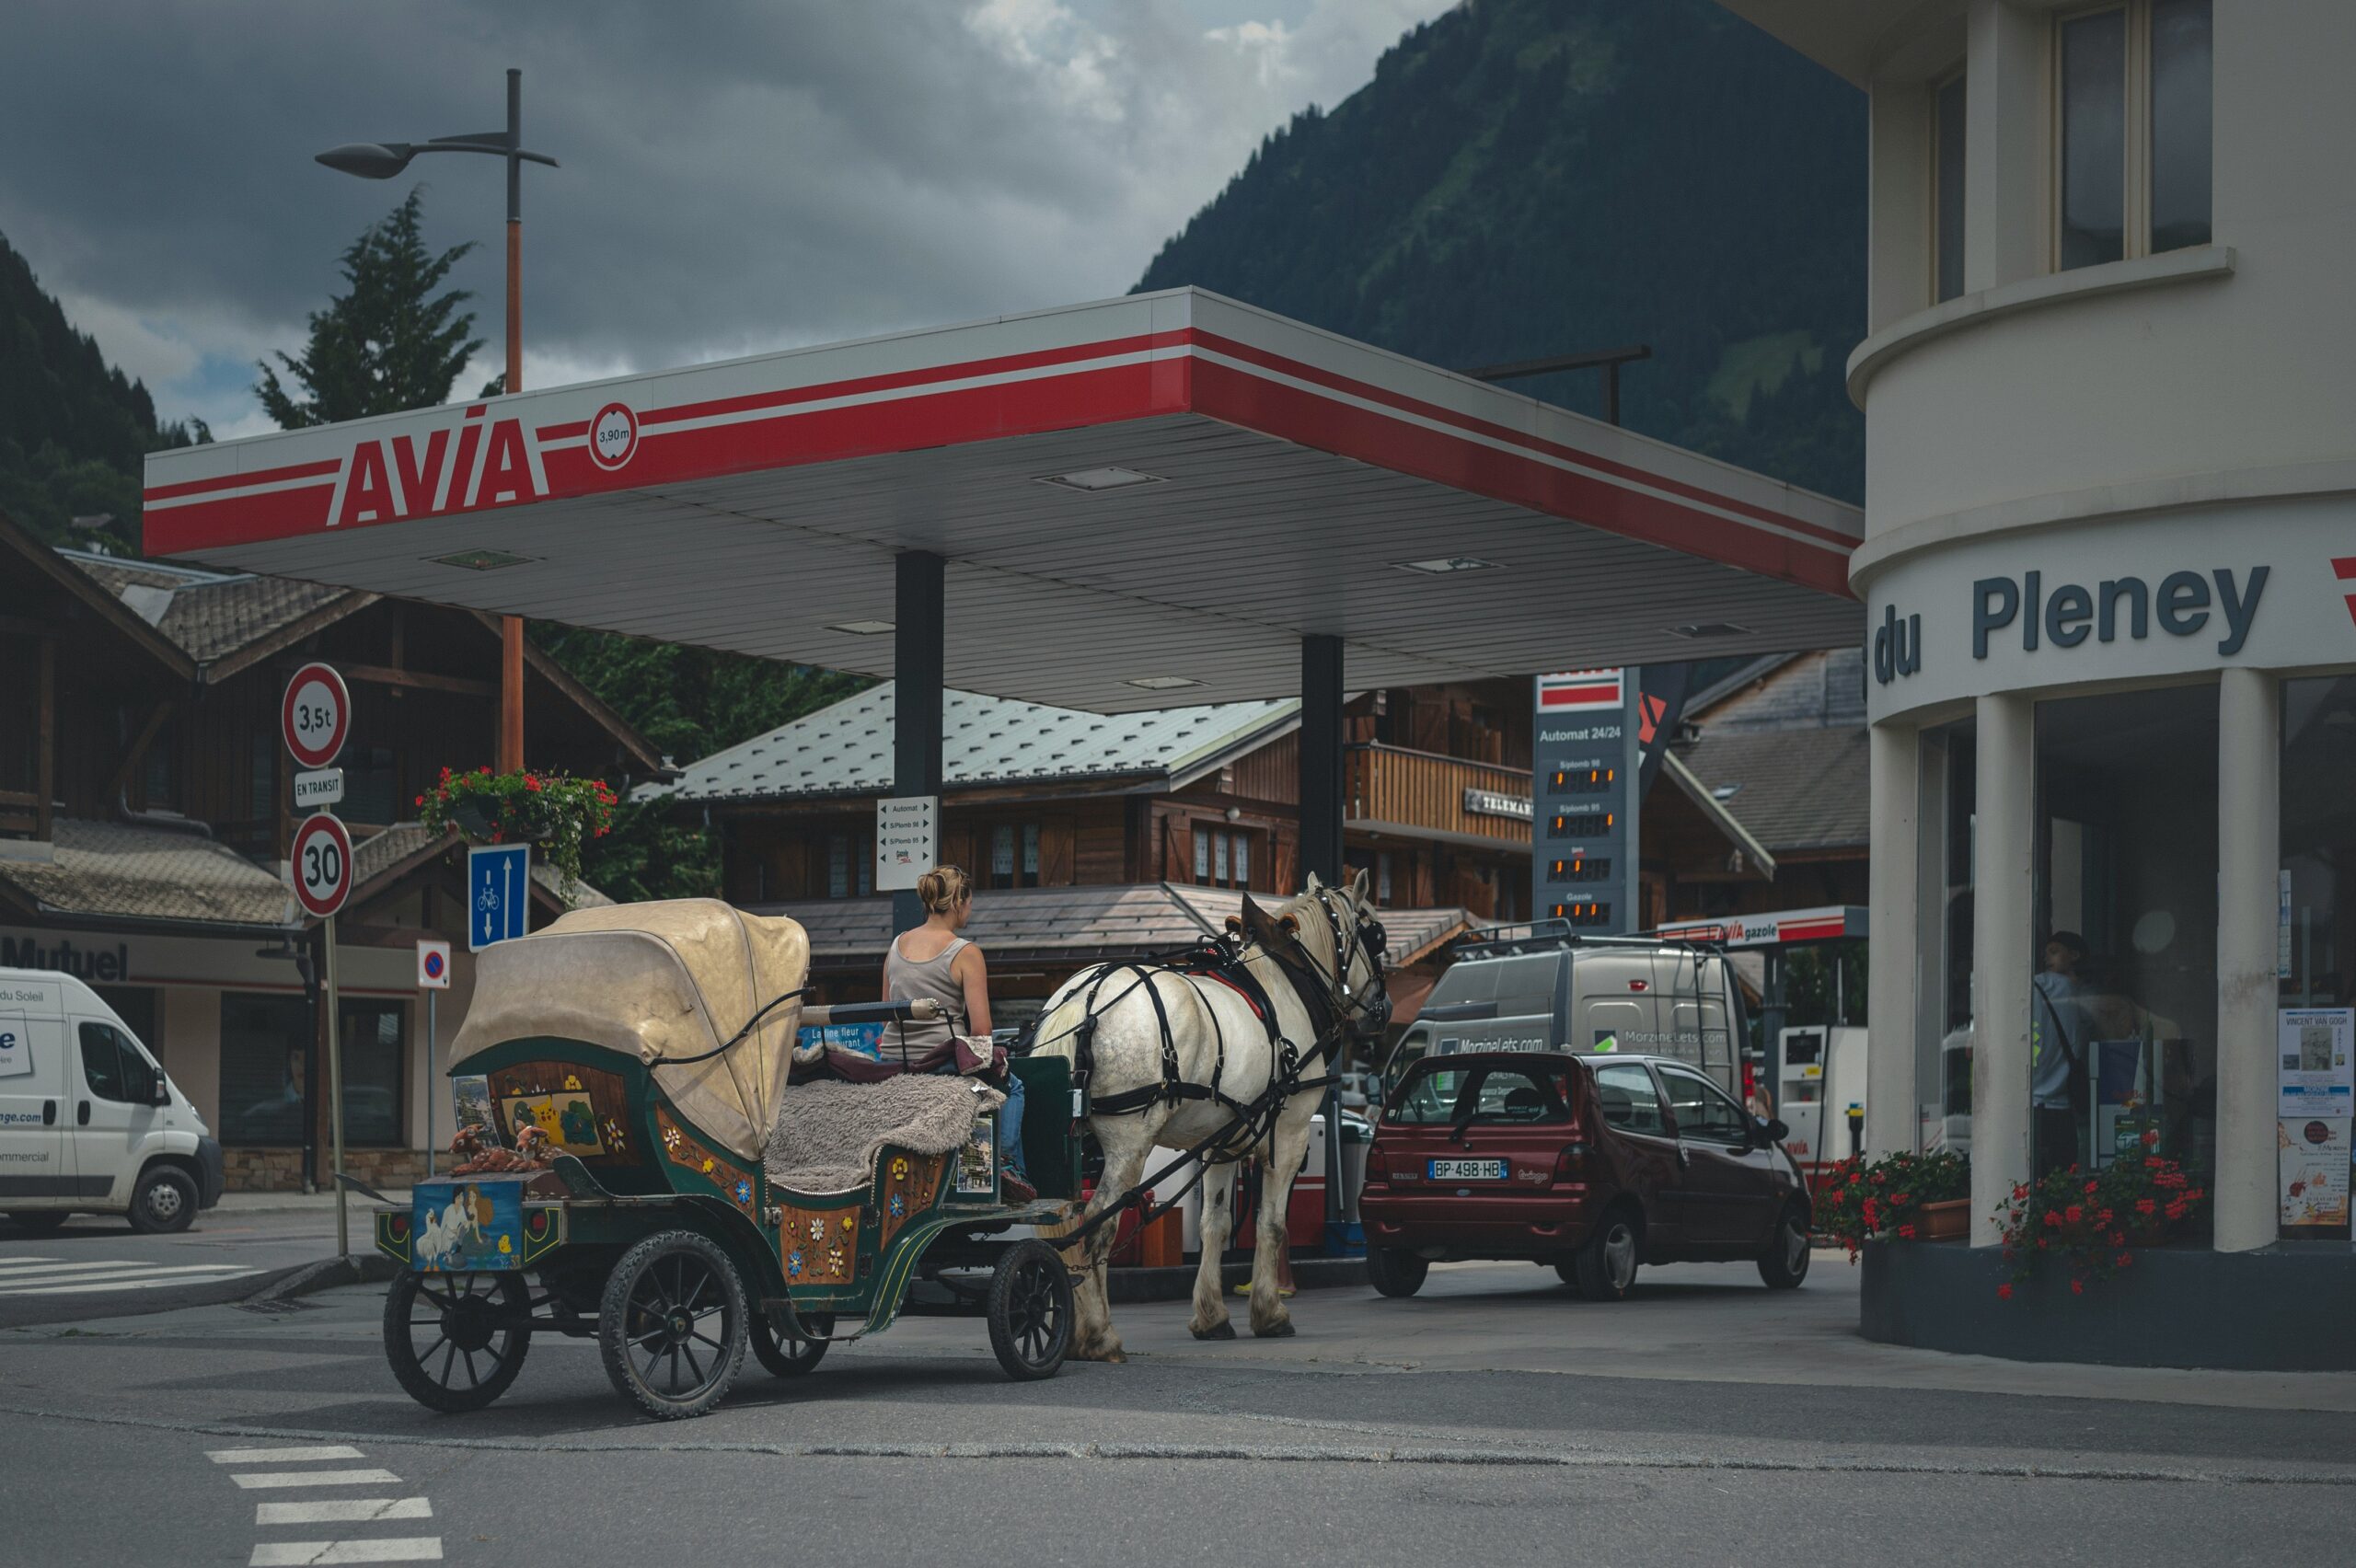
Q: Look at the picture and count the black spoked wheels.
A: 4